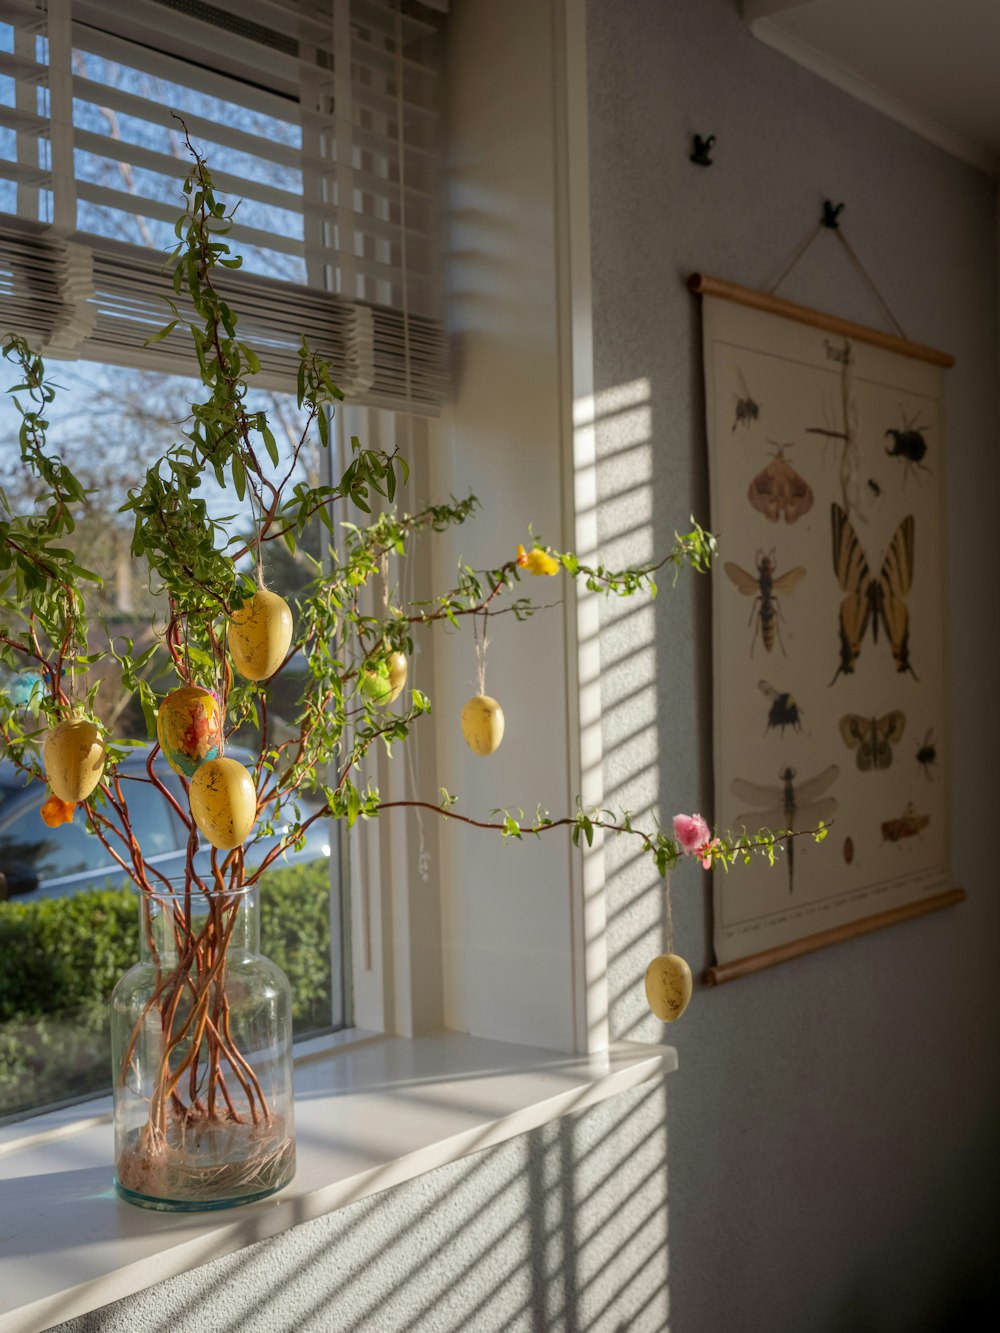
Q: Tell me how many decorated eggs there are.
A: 7